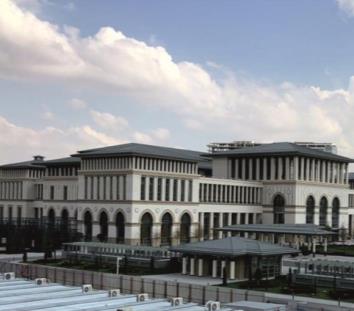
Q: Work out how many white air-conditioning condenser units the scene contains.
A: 7